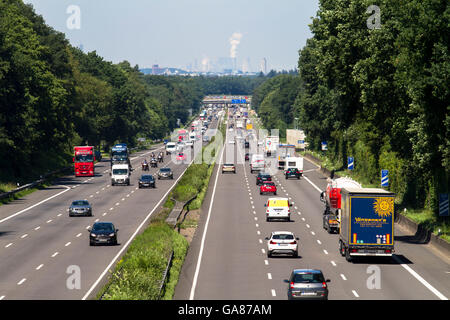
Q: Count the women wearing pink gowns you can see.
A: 0